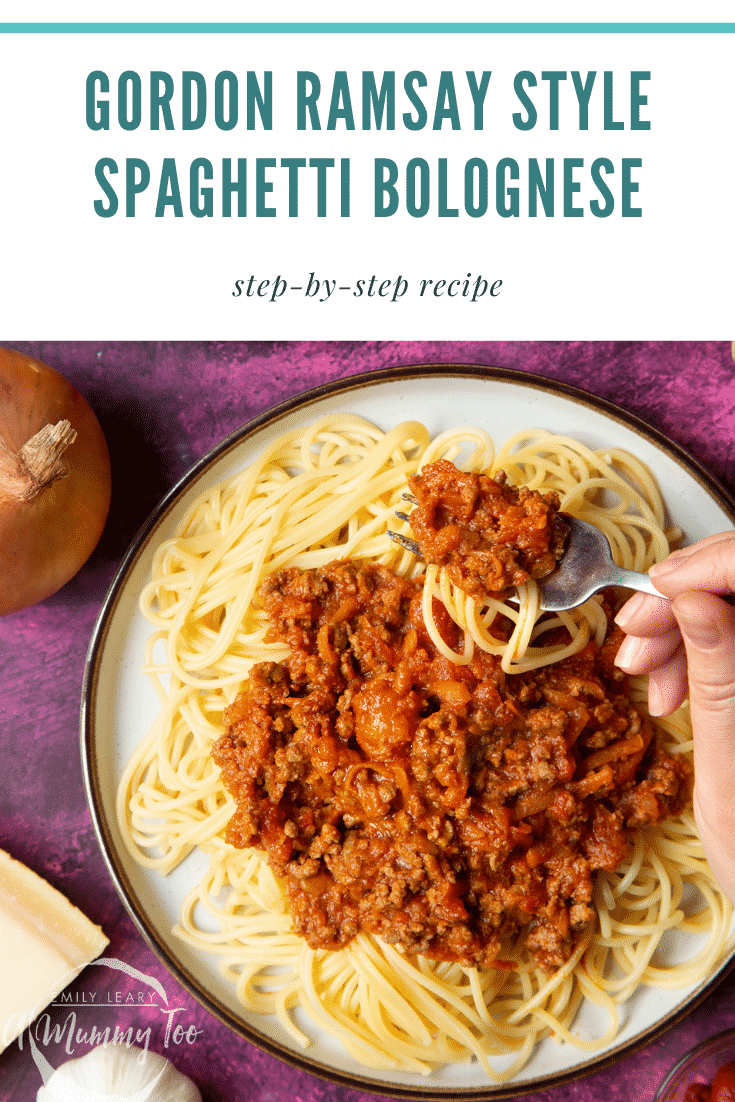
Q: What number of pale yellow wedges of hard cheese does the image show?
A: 1